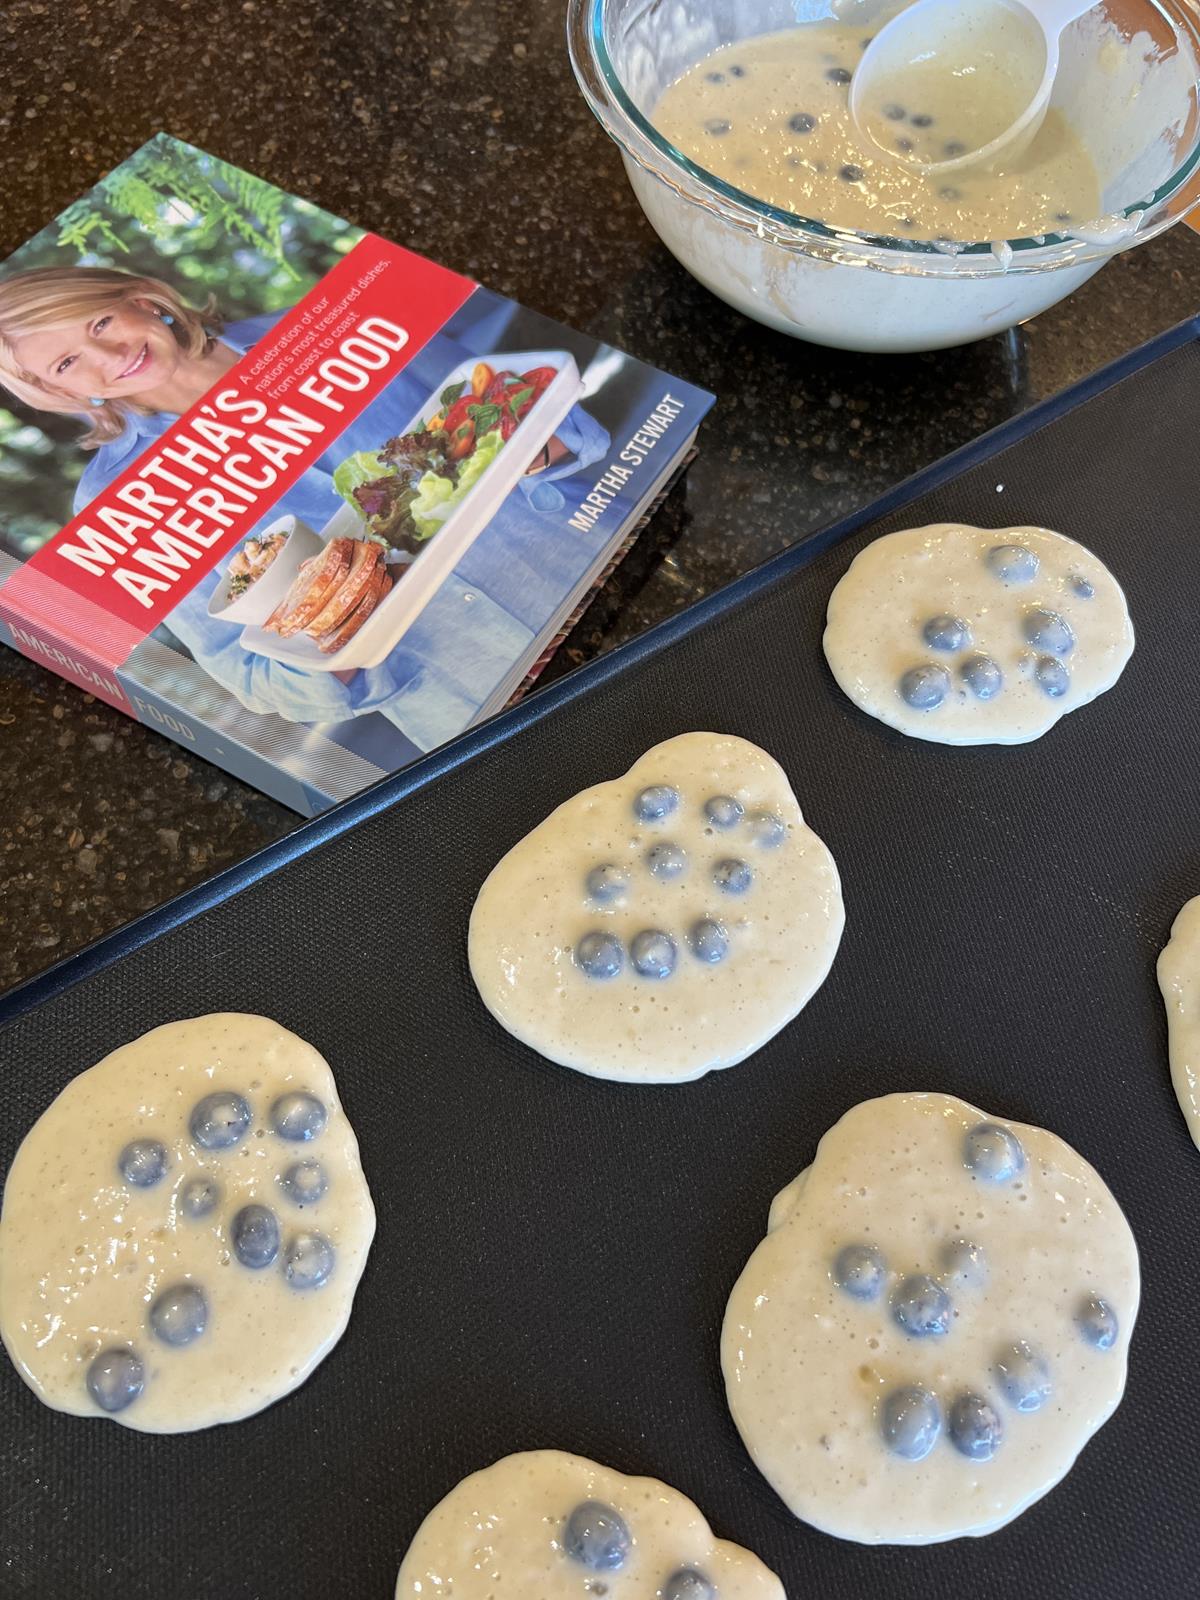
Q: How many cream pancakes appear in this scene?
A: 6